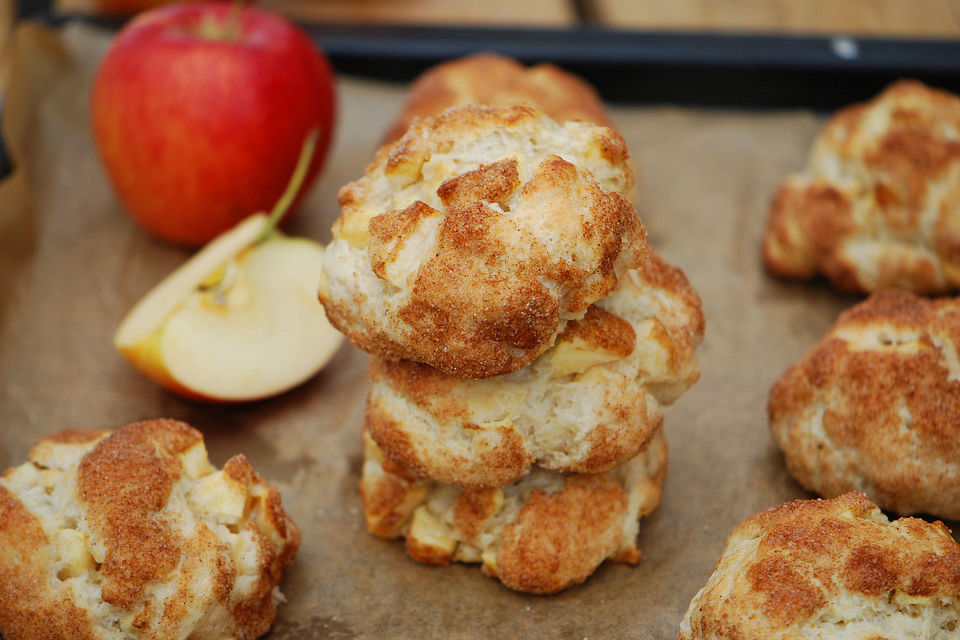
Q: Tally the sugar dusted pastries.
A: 8